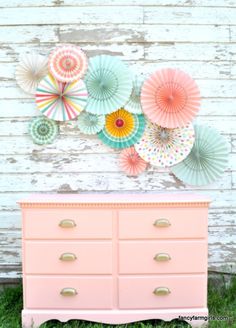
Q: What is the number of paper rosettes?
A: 12